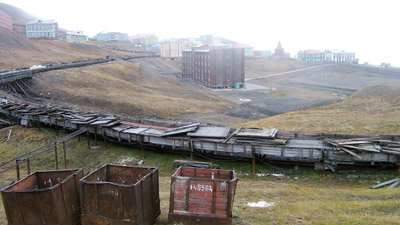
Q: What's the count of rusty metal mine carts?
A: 3